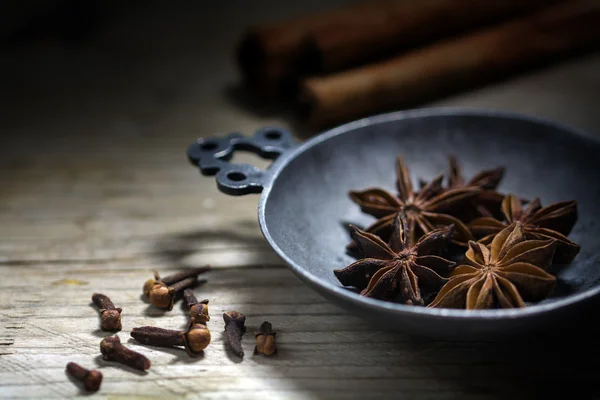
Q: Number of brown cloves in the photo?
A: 9